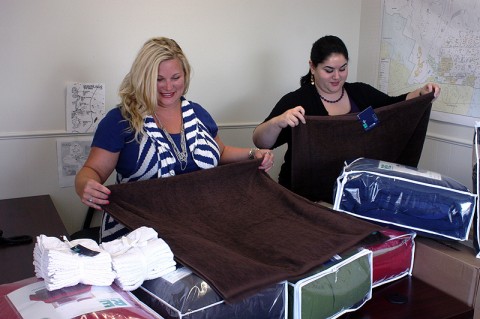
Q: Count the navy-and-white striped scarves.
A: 1